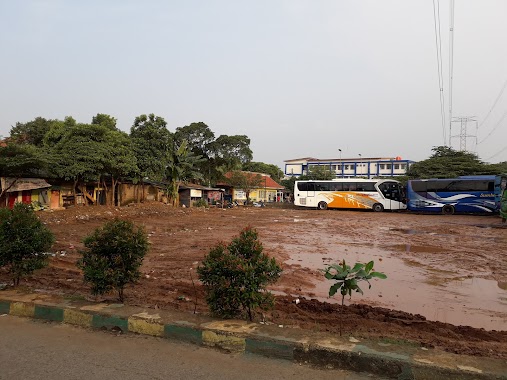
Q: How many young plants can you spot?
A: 4